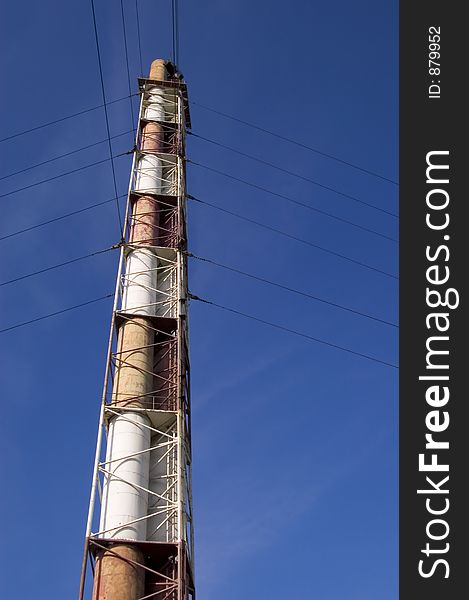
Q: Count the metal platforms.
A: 8